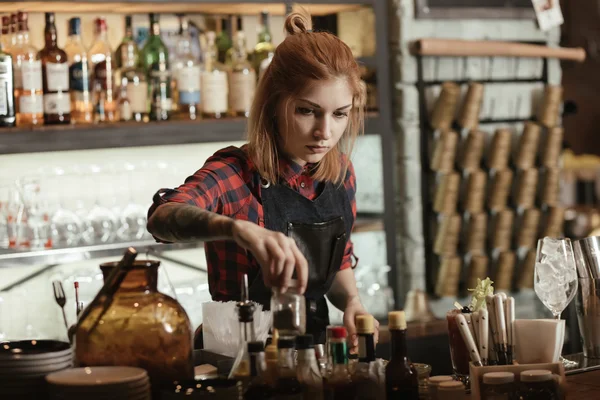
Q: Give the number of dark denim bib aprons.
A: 1